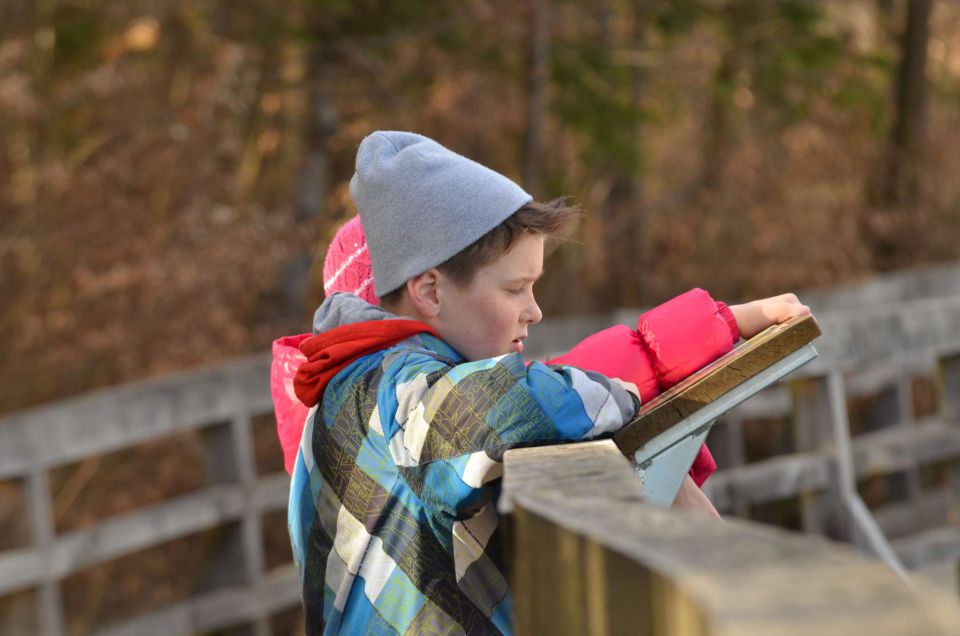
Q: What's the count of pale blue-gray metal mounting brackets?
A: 1